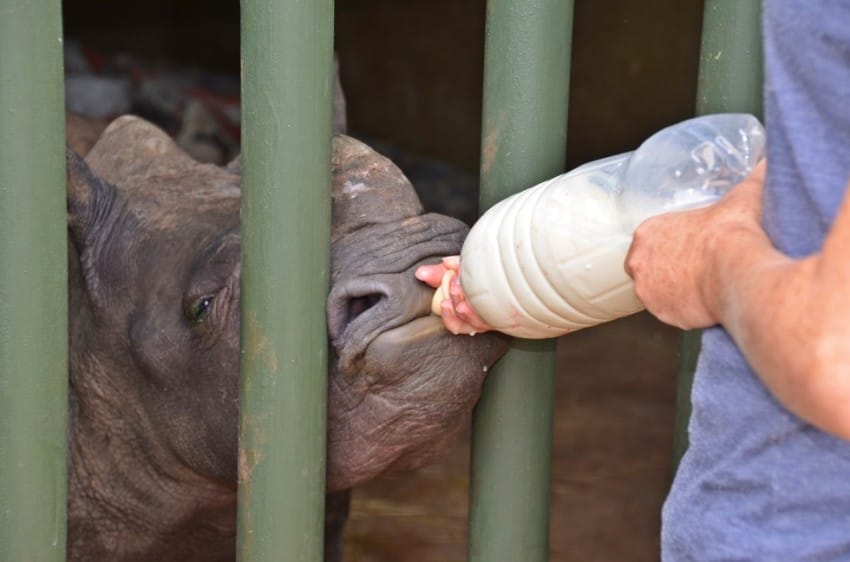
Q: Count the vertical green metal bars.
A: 4